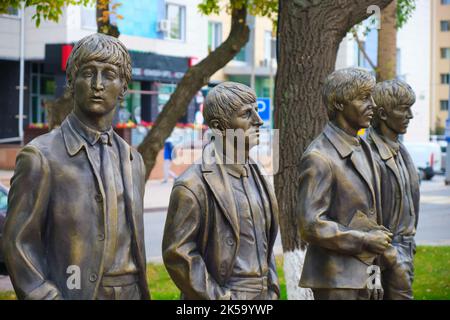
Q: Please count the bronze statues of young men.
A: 4